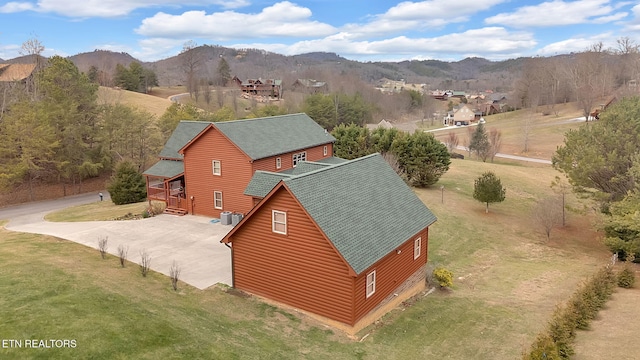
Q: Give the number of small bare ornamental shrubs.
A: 4